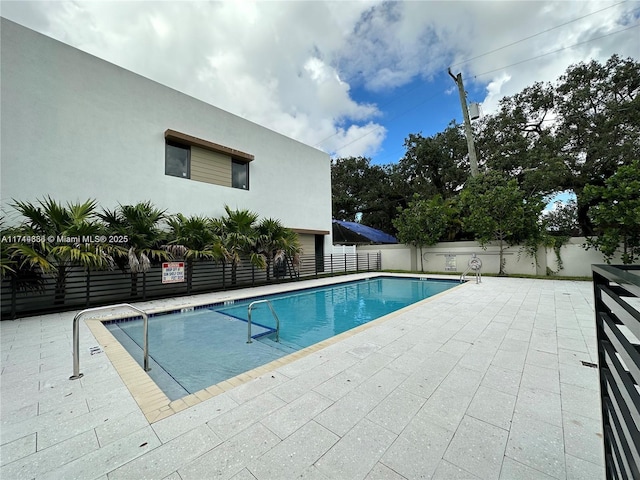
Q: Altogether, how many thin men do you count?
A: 0